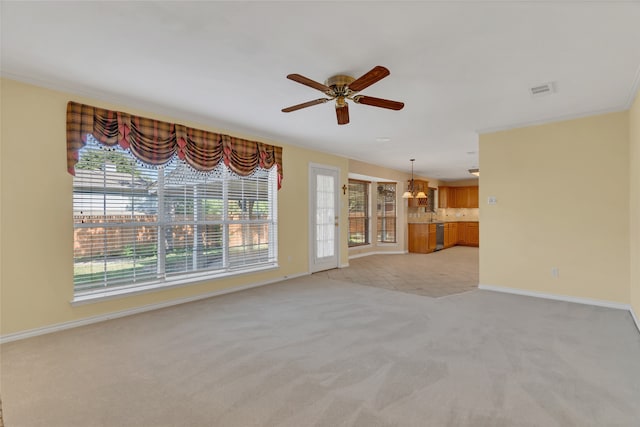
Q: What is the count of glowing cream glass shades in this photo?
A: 2